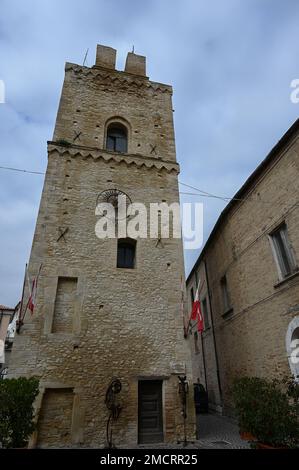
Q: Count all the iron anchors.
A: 4